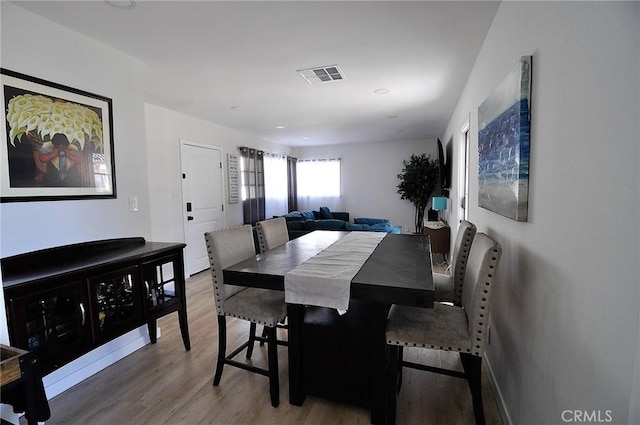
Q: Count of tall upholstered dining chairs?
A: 4